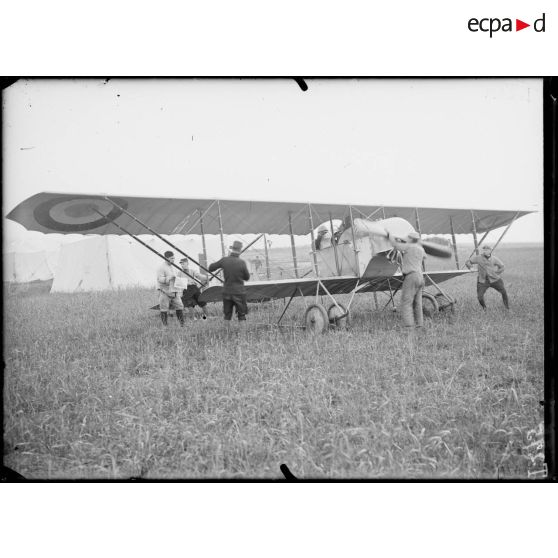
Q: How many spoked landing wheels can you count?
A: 4